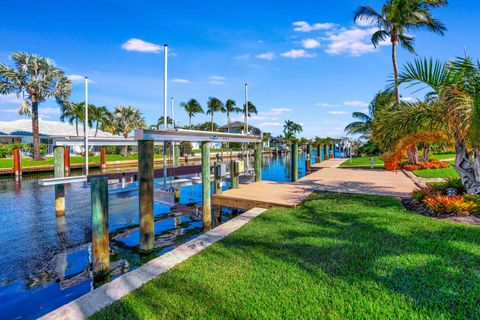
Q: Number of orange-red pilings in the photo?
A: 3